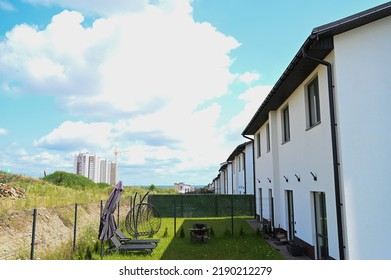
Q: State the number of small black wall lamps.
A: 5